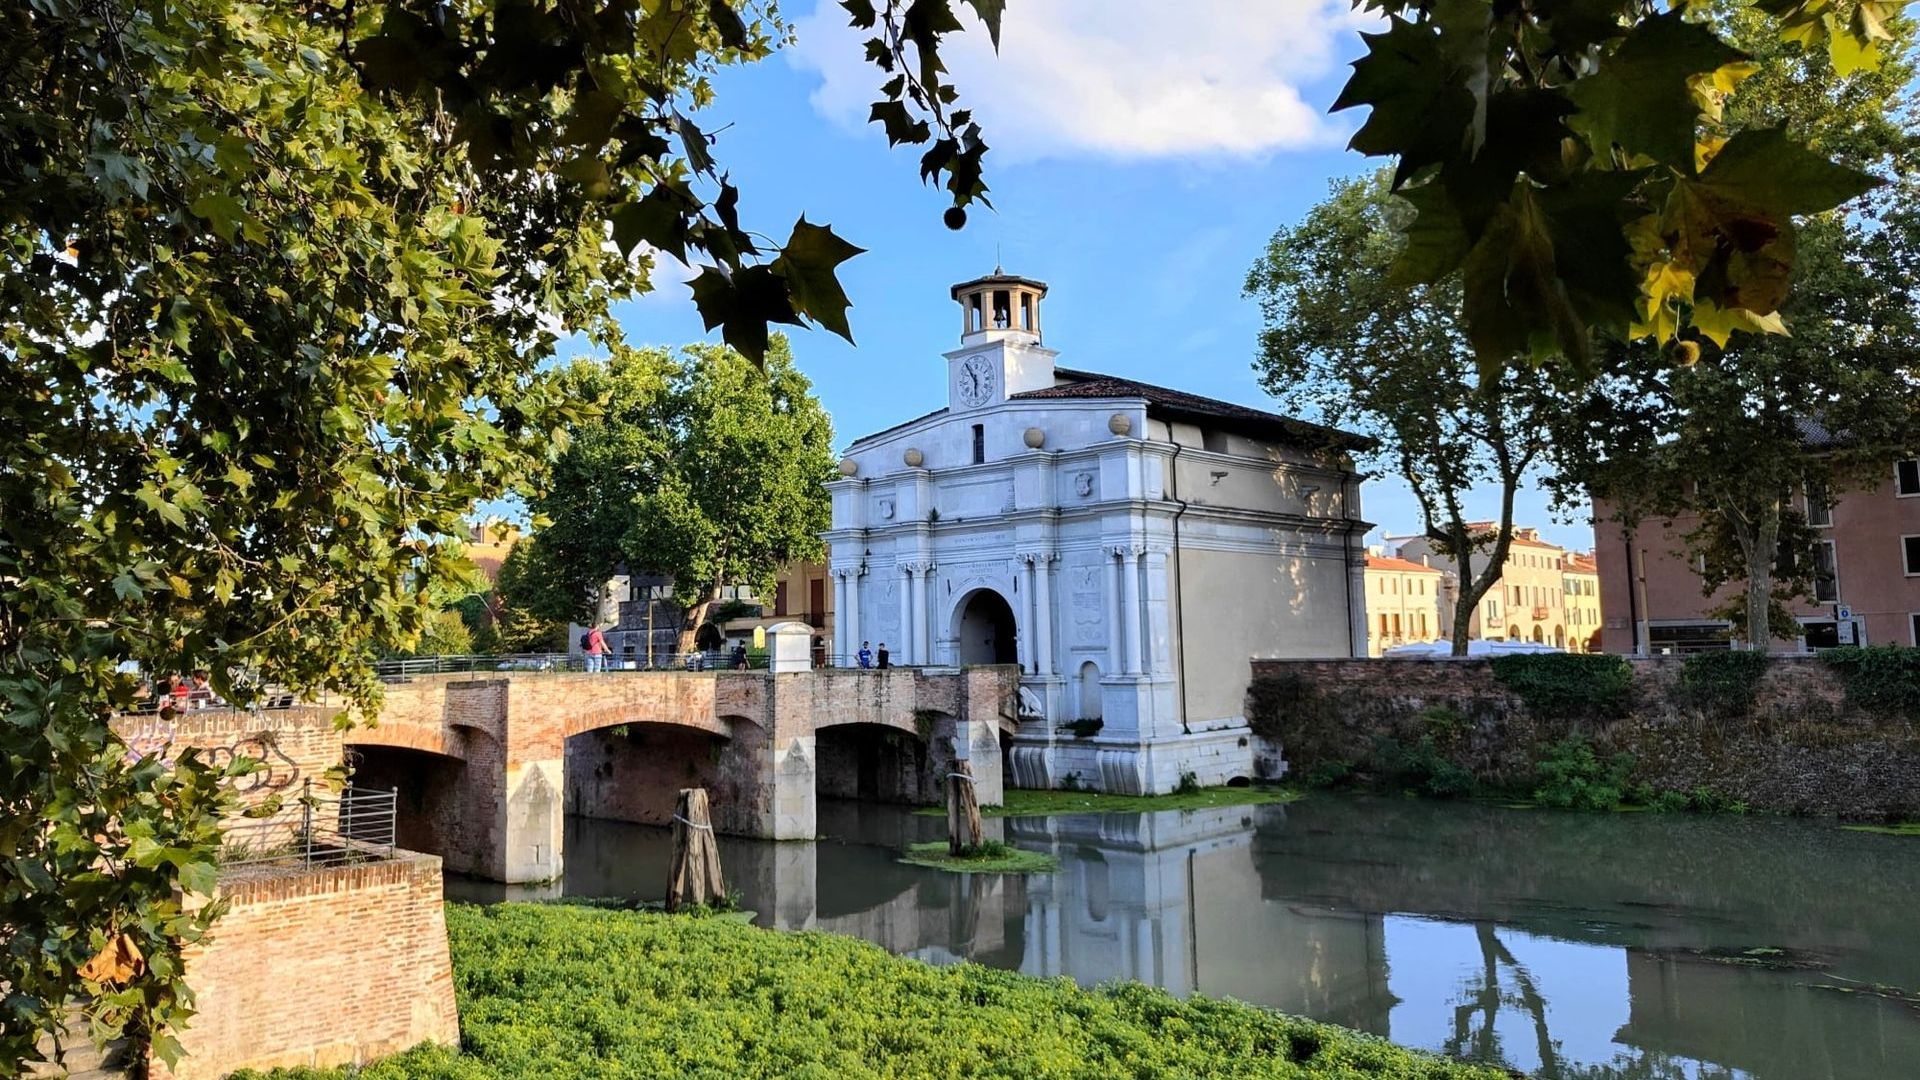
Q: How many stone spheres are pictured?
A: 4